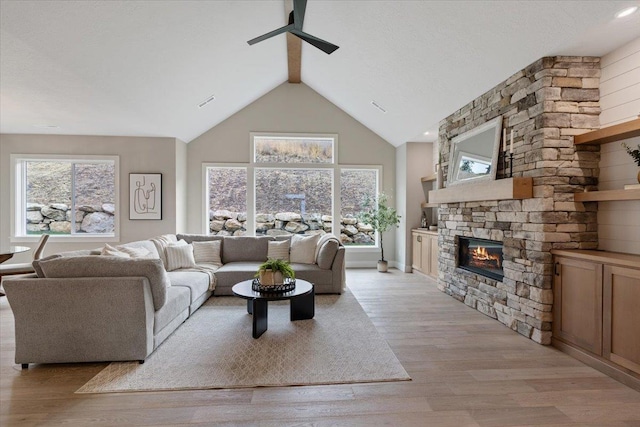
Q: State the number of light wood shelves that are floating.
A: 4